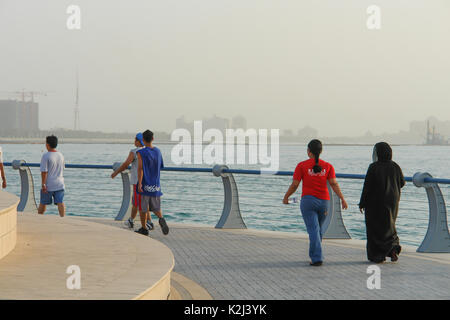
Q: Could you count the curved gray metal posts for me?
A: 5